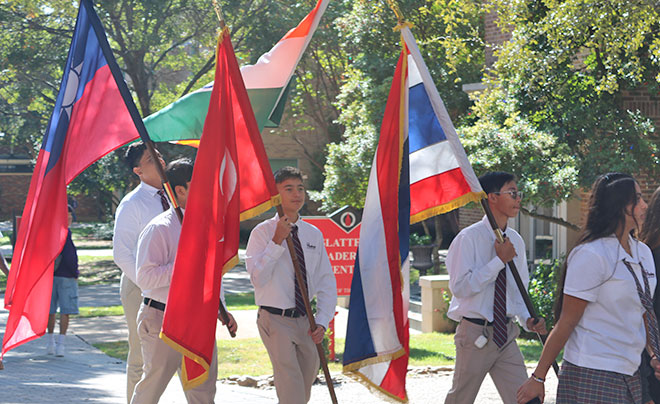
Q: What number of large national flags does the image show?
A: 4